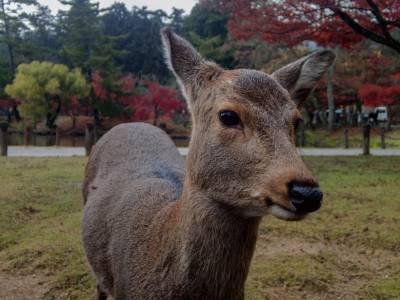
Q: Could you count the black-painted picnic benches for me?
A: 0